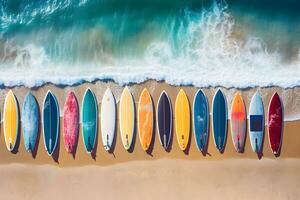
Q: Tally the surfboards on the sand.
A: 15